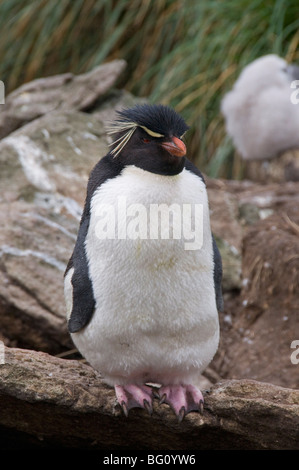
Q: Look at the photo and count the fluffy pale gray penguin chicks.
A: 1